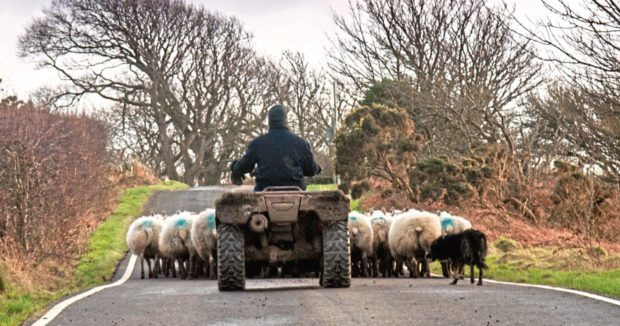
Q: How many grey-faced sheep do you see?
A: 0